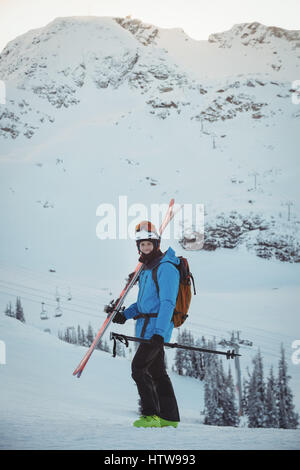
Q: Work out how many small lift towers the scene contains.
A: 4